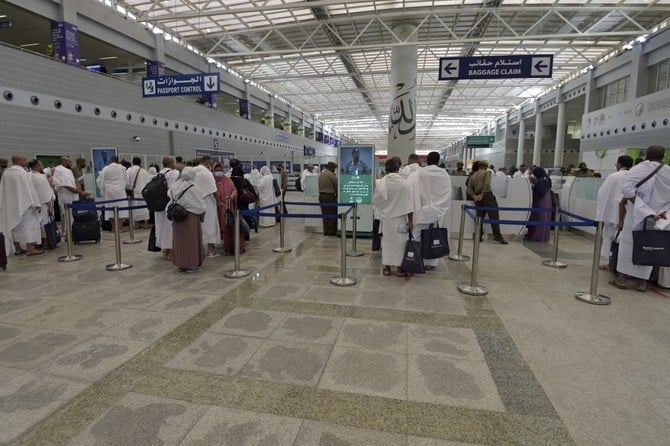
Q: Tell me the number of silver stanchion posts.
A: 11